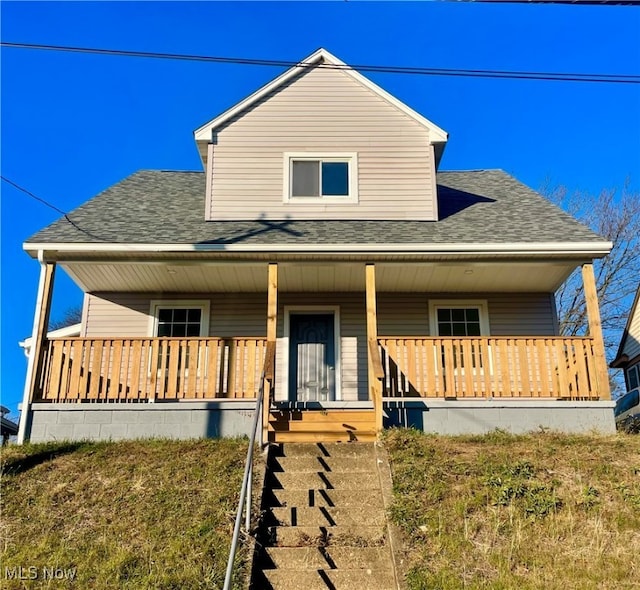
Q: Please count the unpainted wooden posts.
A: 4